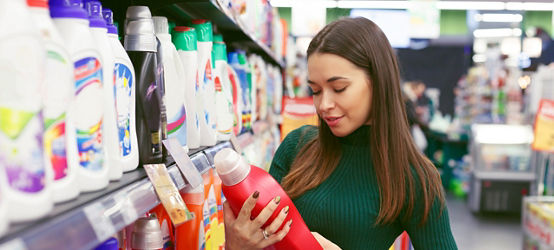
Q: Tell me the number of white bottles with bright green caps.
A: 3